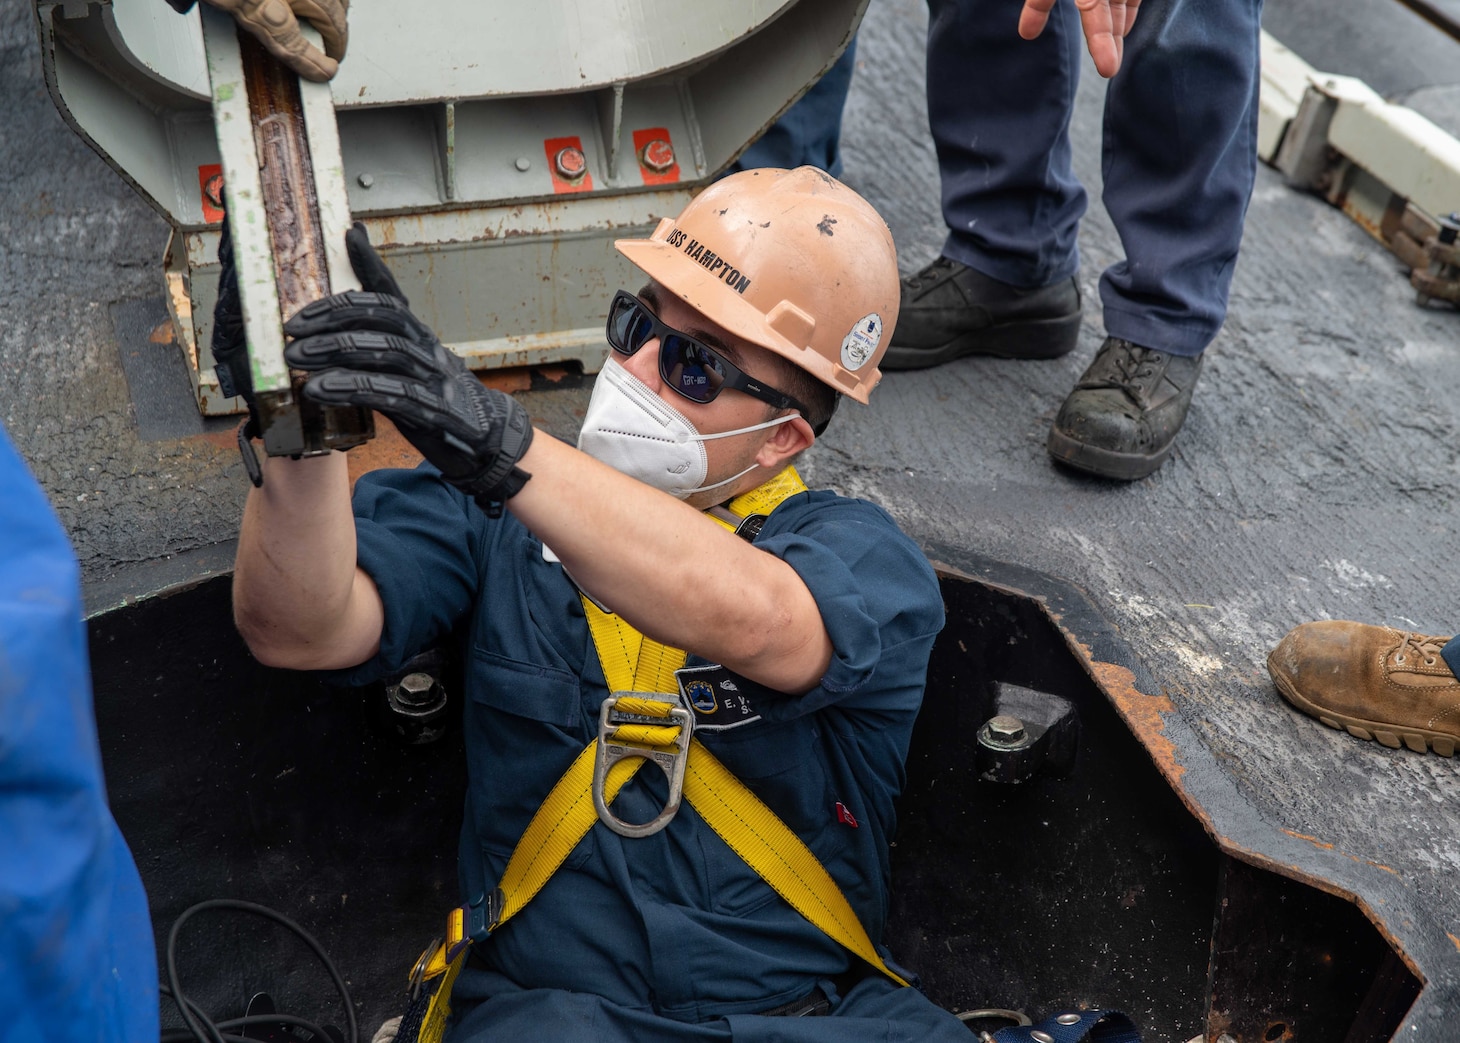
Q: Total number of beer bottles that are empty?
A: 0